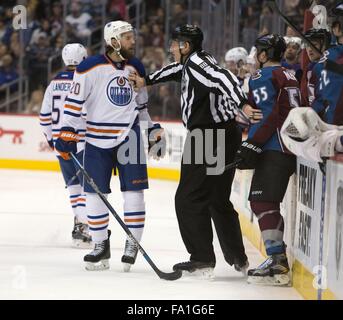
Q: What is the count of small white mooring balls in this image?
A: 0